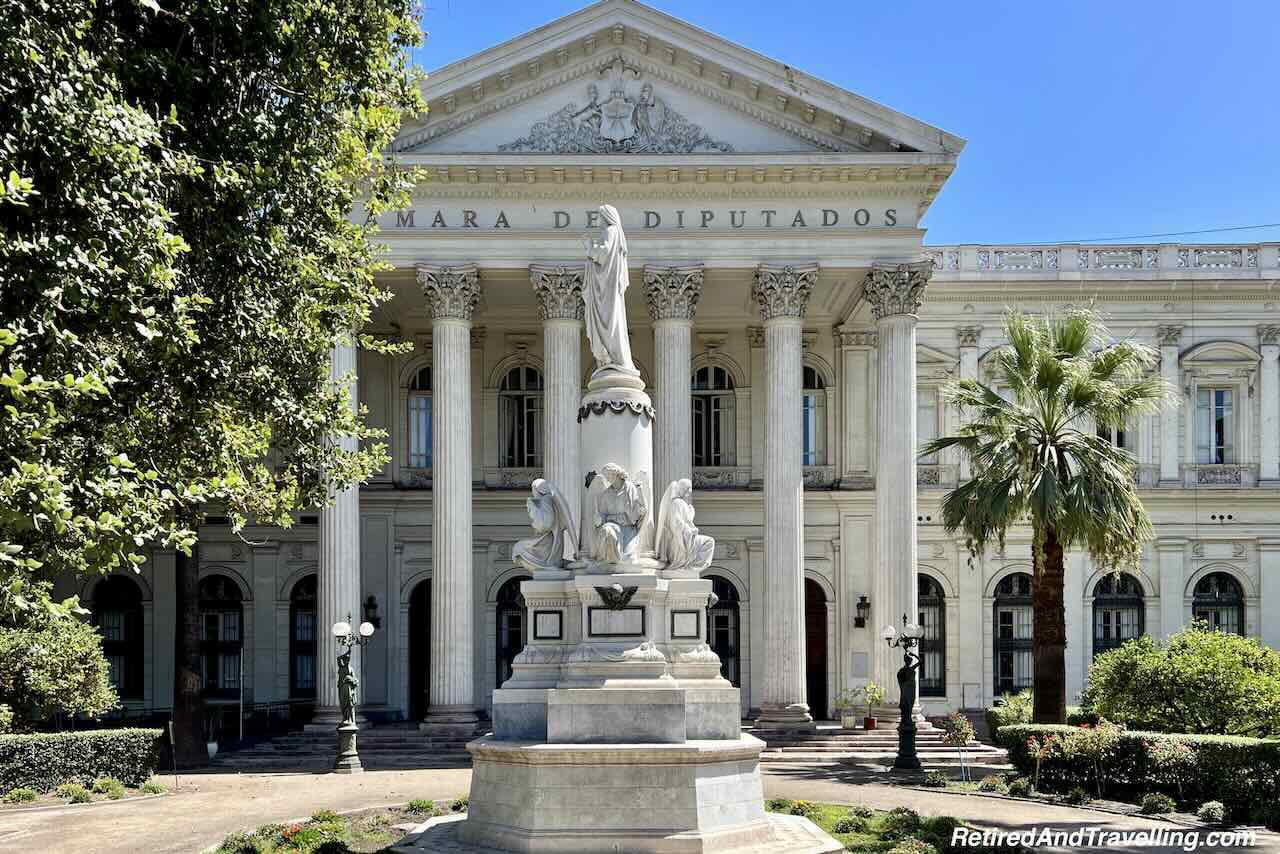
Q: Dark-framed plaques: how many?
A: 3